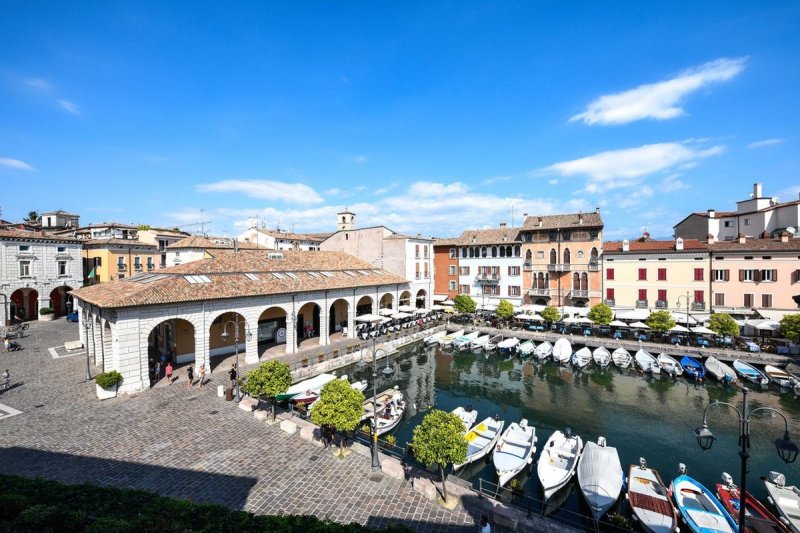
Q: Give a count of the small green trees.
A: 10